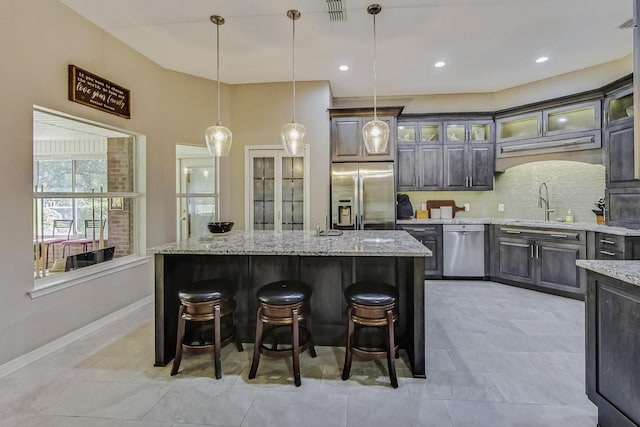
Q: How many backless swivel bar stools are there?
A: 3